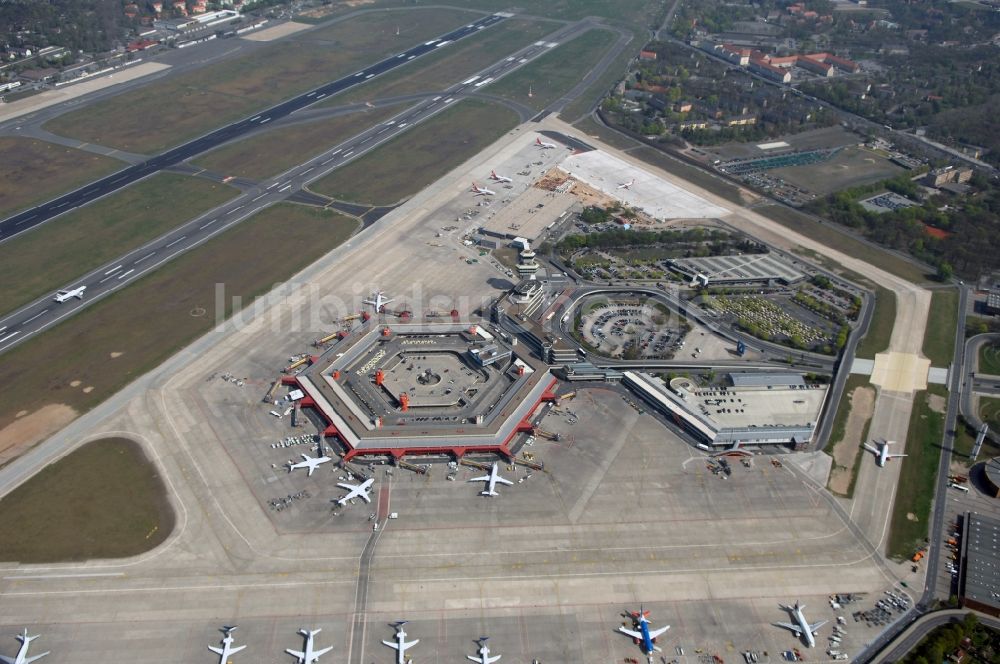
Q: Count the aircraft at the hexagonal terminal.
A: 4